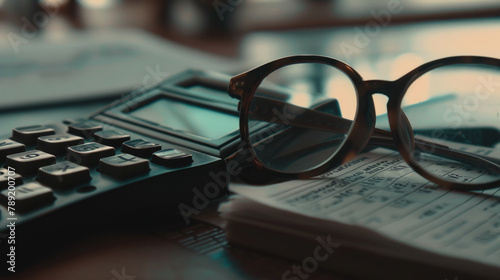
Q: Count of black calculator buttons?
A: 13